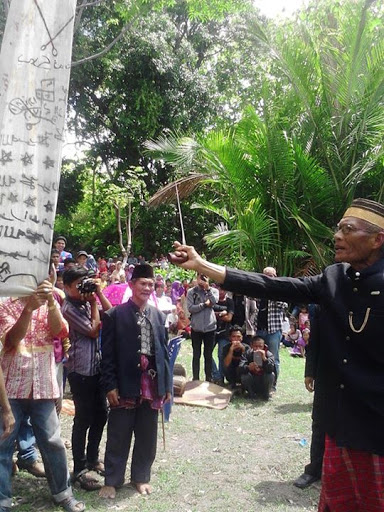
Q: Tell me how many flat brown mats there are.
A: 1